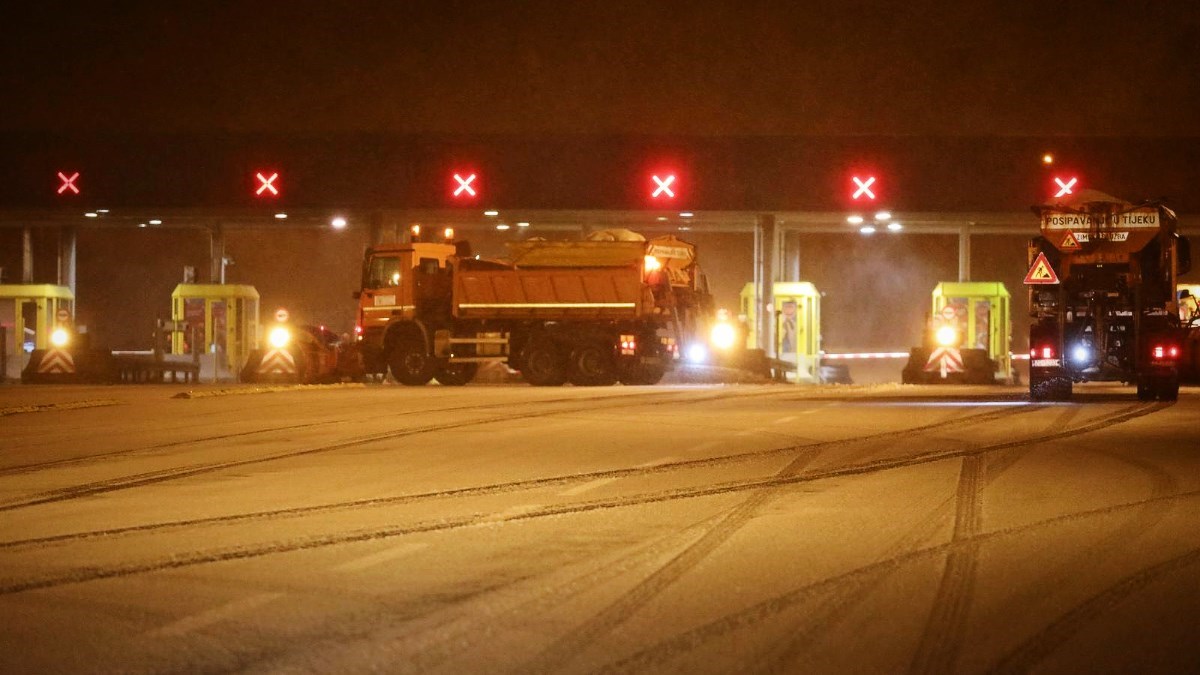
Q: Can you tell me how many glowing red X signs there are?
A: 6